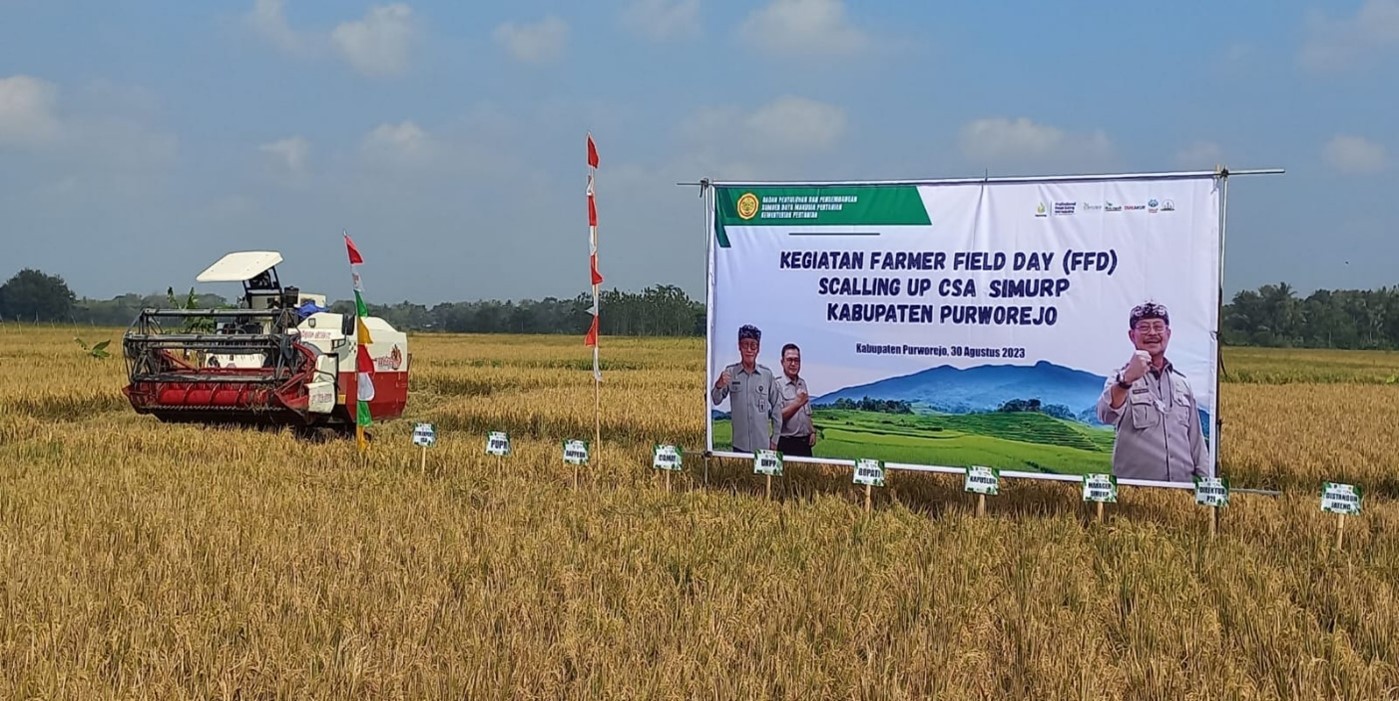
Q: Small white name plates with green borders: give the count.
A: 10